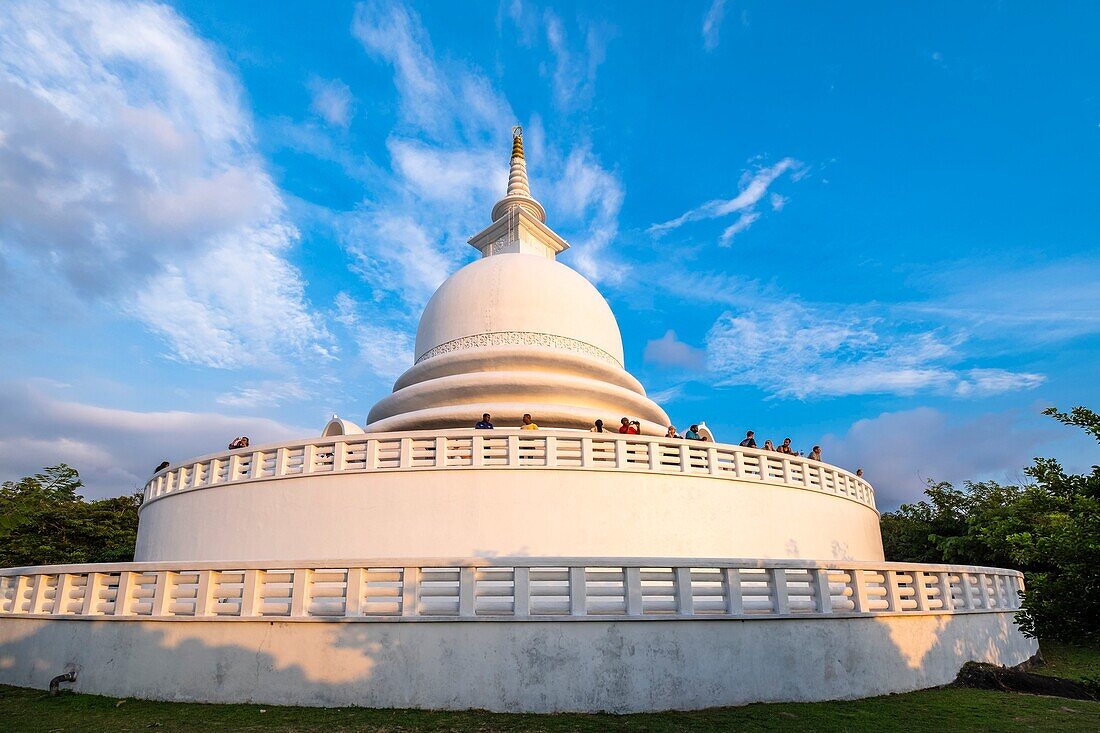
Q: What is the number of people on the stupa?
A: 13